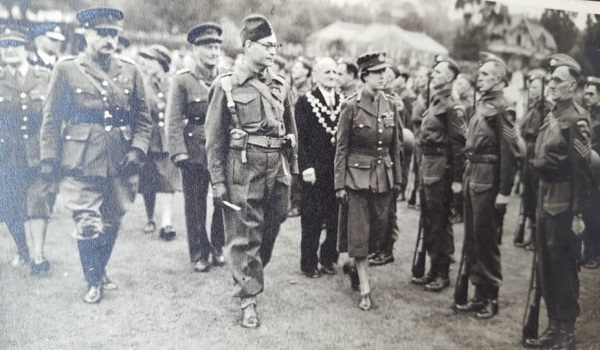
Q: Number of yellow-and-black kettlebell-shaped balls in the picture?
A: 0